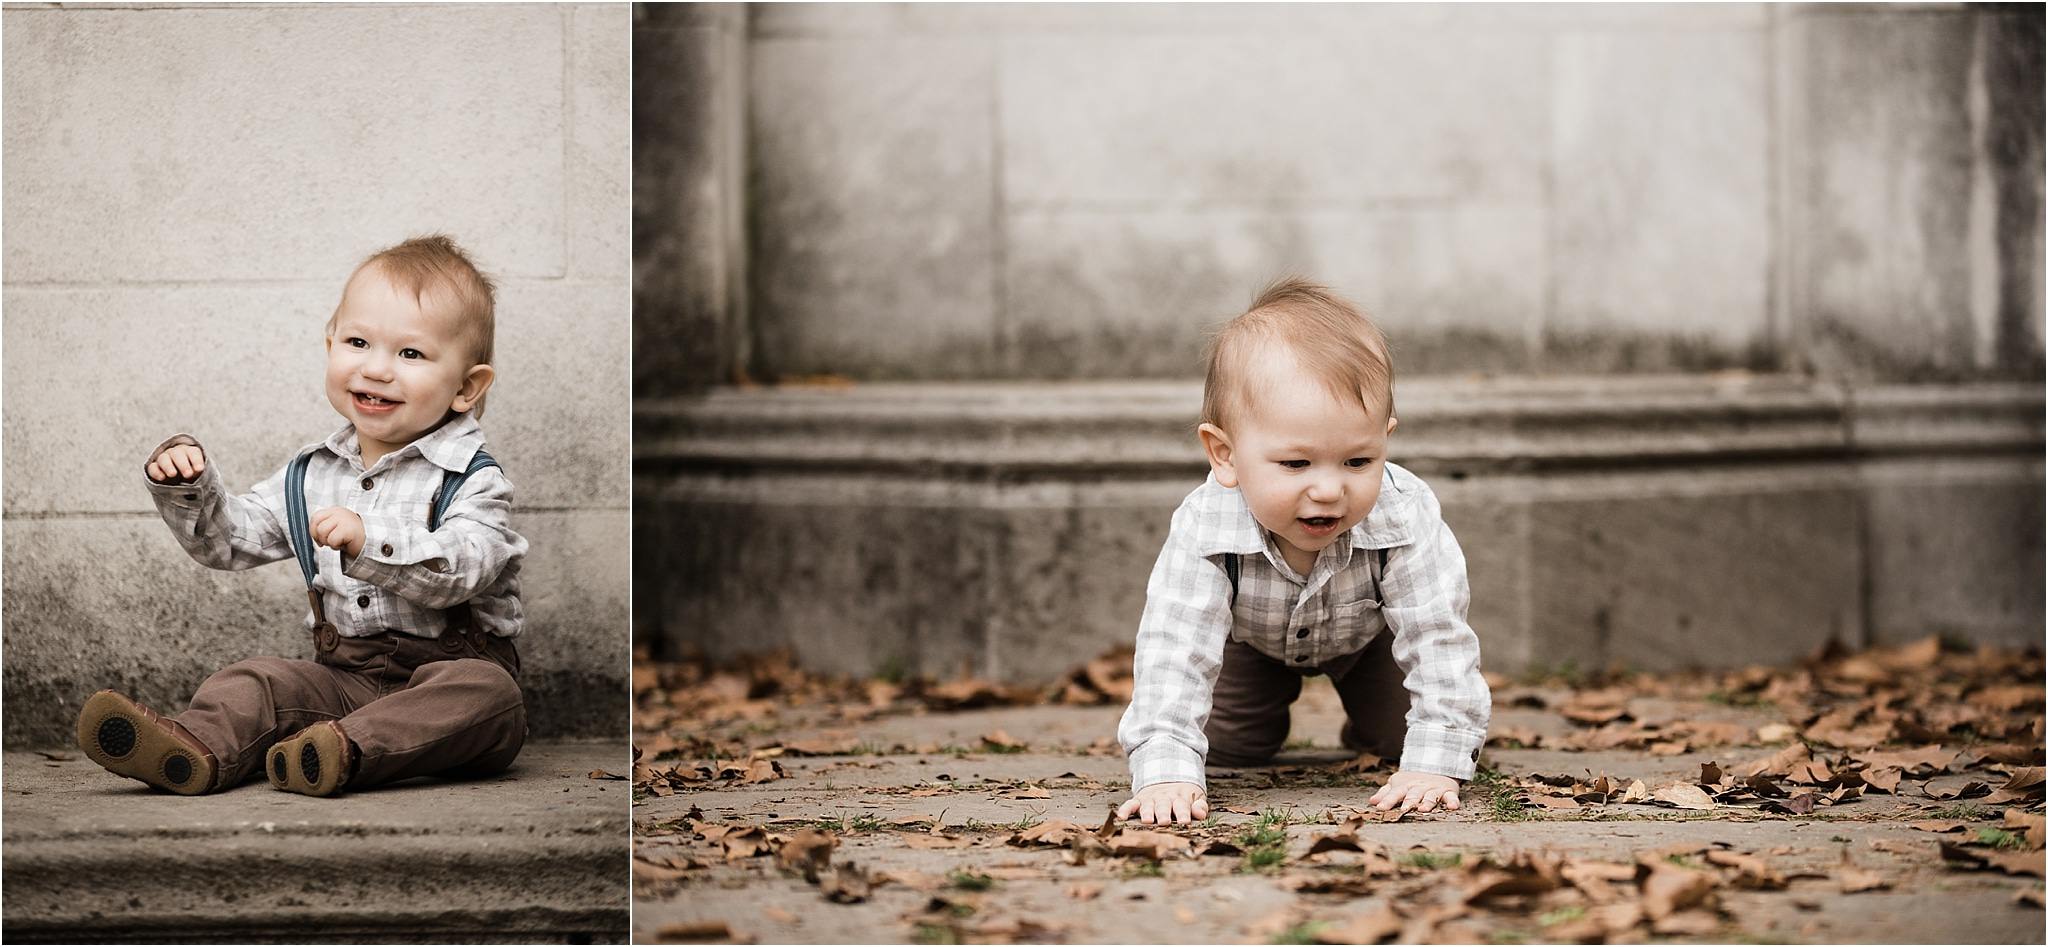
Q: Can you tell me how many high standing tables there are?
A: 0